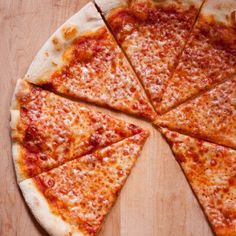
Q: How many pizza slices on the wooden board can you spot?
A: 7